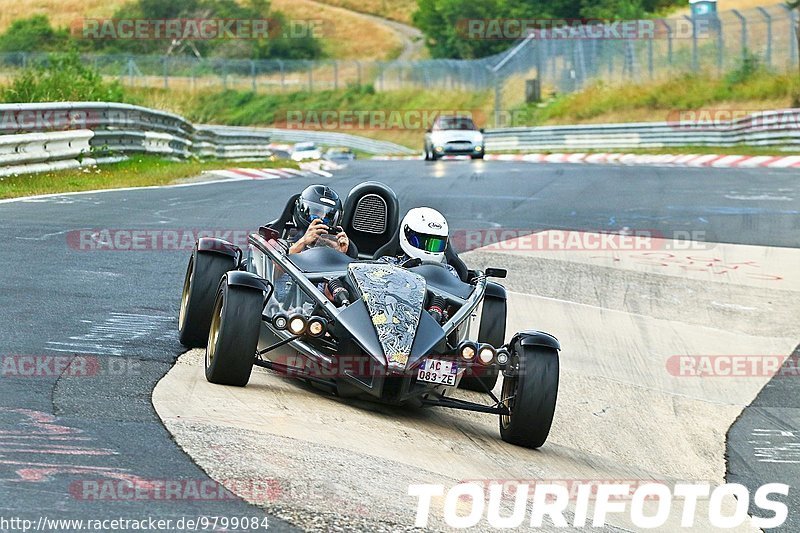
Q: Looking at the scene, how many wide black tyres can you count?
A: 4